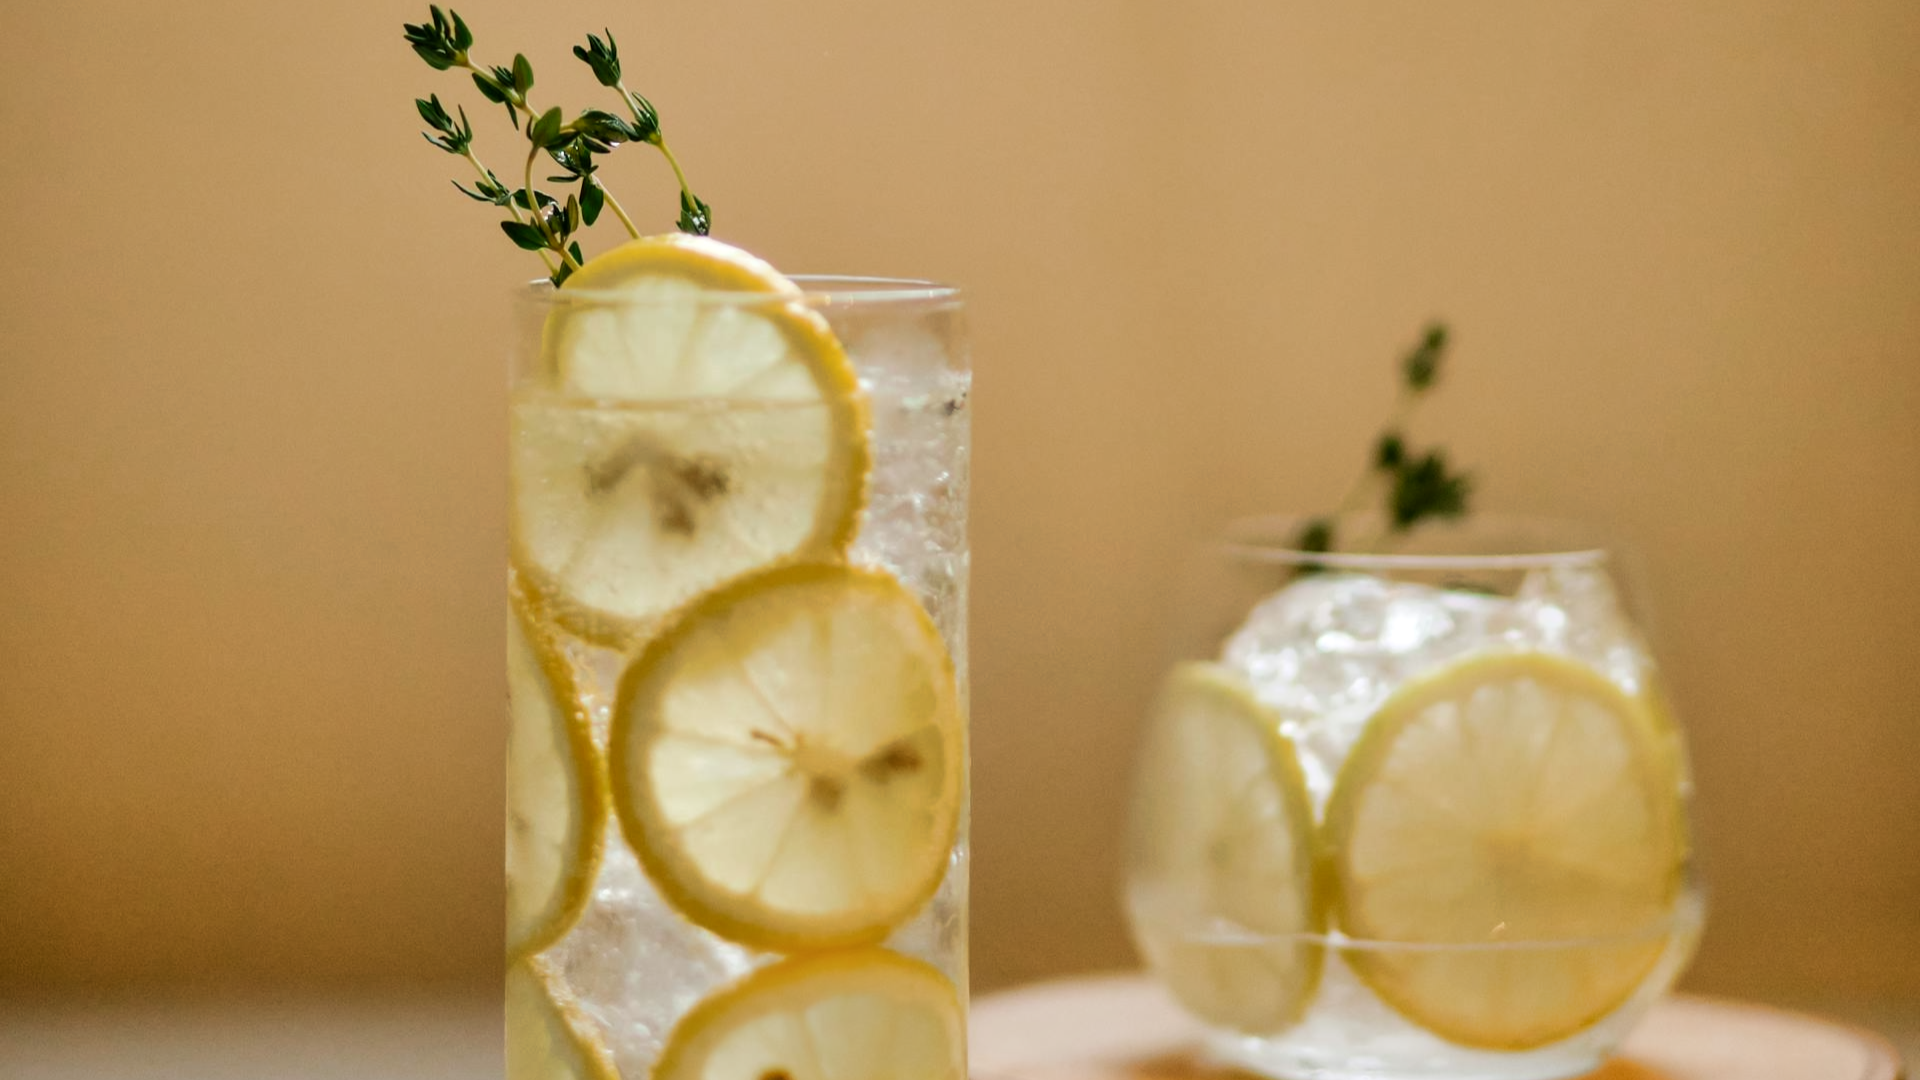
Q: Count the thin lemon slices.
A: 7